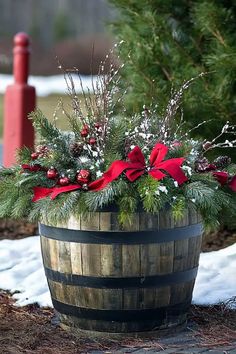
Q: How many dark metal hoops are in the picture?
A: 3